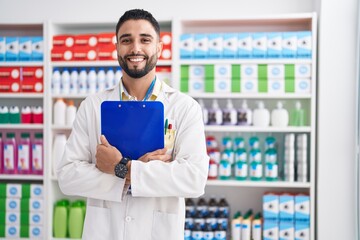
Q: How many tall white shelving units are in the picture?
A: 3